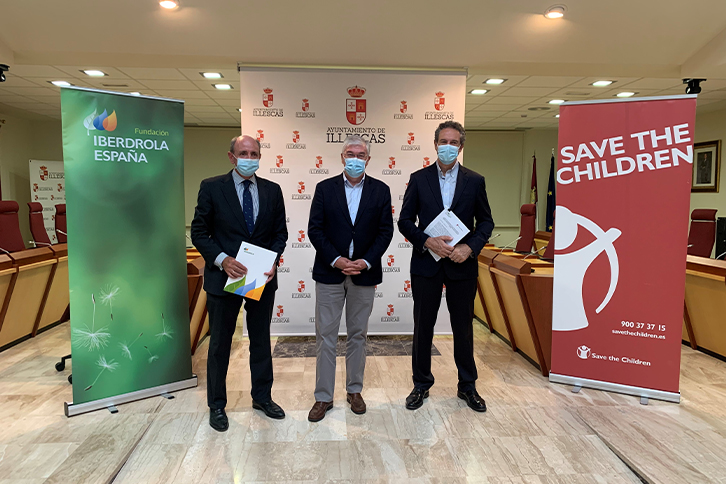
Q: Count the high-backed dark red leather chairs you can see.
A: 6